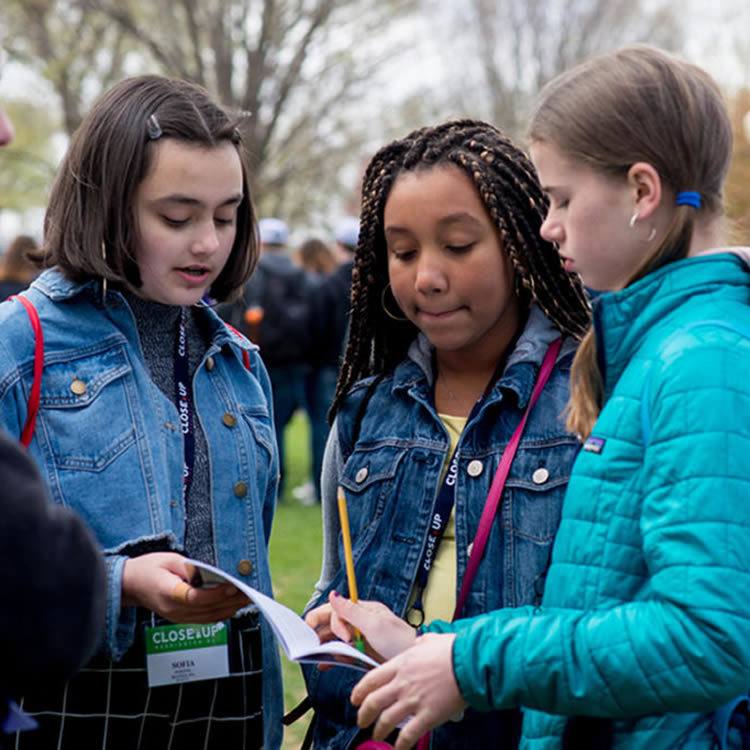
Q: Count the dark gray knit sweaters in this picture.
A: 1